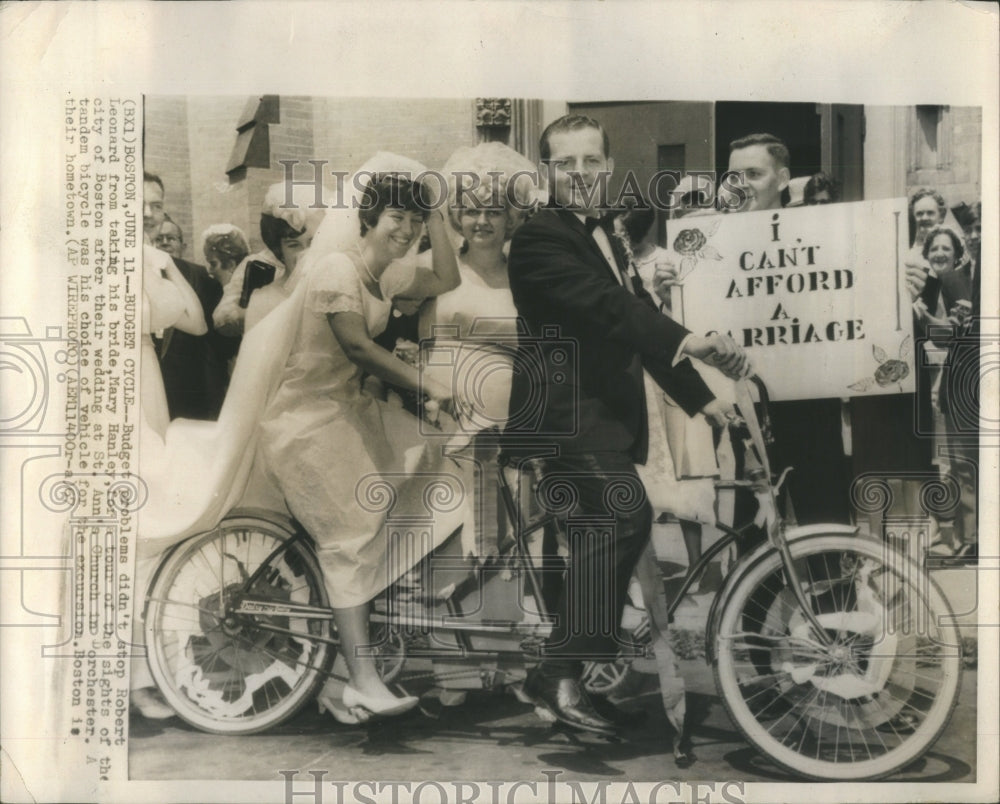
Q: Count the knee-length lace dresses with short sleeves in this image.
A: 1